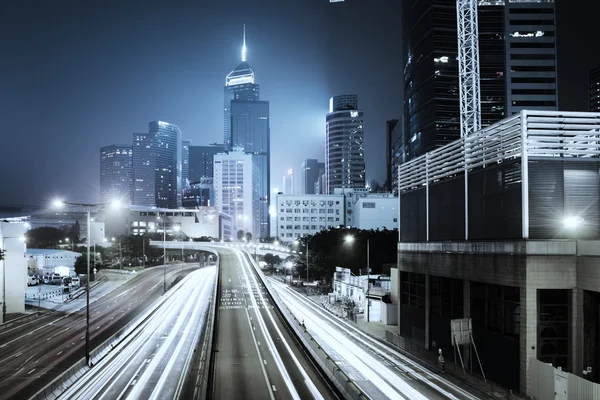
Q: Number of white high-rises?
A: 1